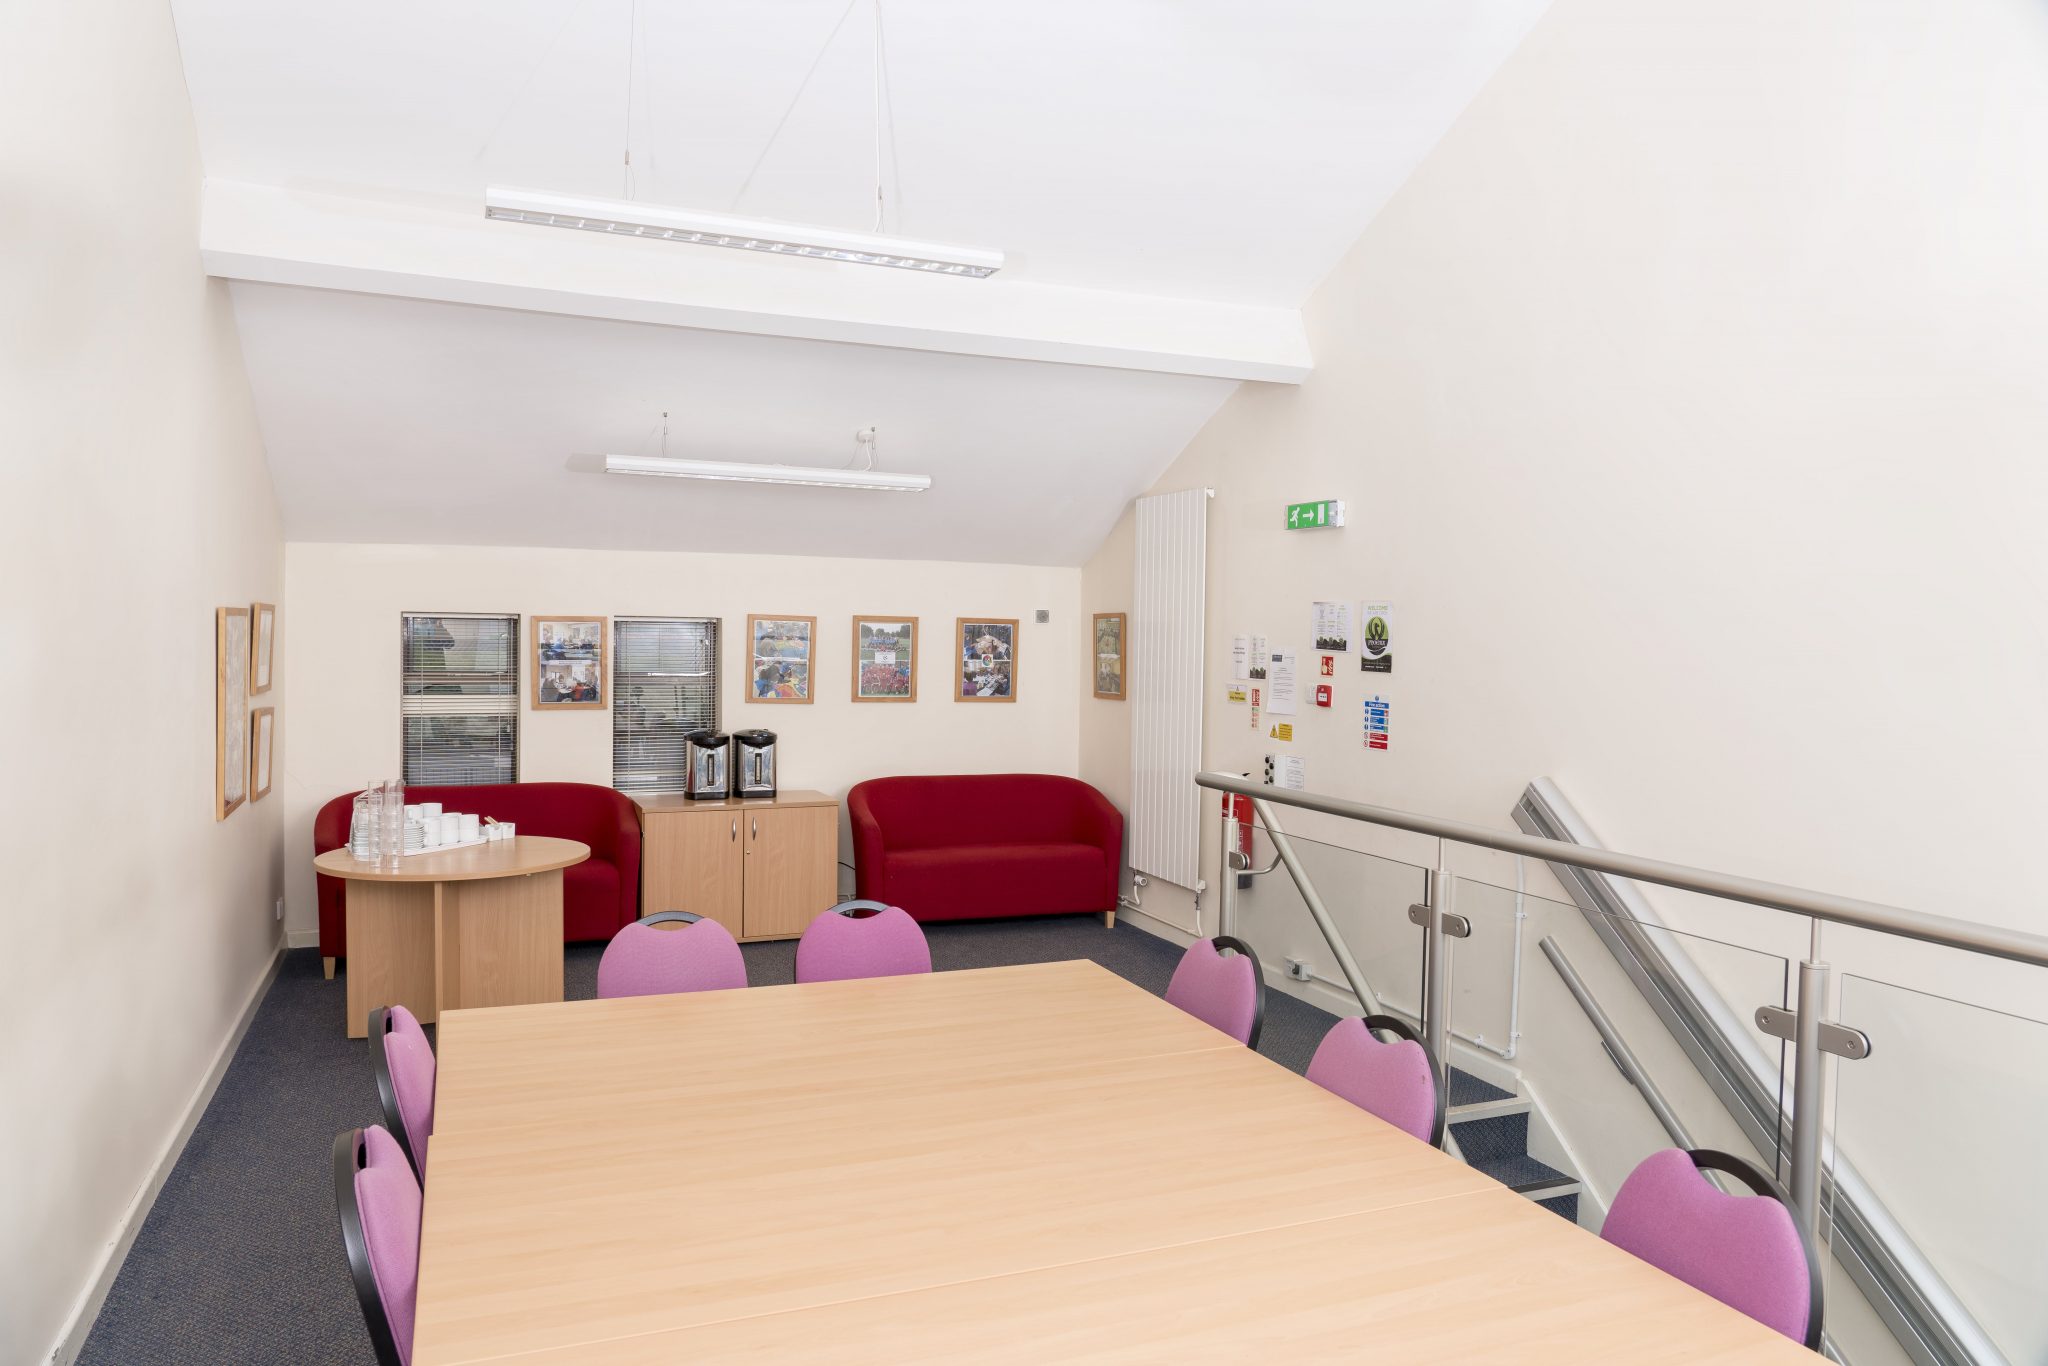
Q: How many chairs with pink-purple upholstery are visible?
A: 7